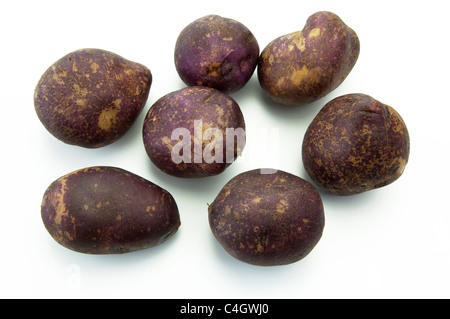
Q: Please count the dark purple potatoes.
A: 7